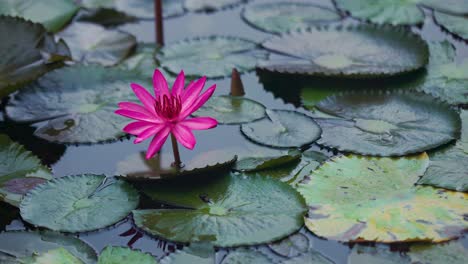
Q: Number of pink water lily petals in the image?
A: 13